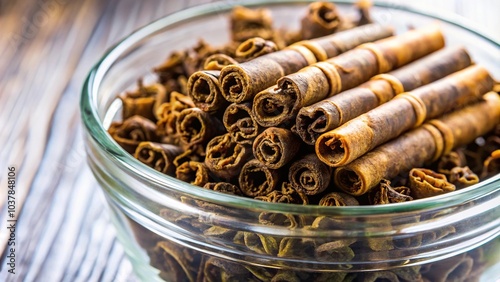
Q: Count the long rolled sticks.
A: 5